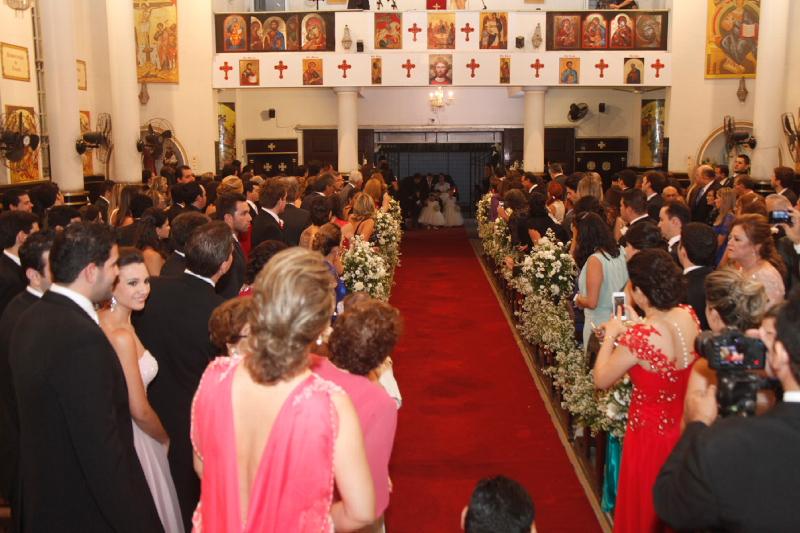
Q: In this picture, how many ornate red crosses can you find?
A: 10